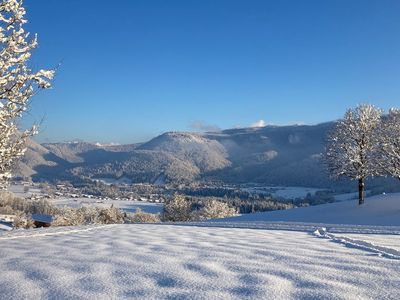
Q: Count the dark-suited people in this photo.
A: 0